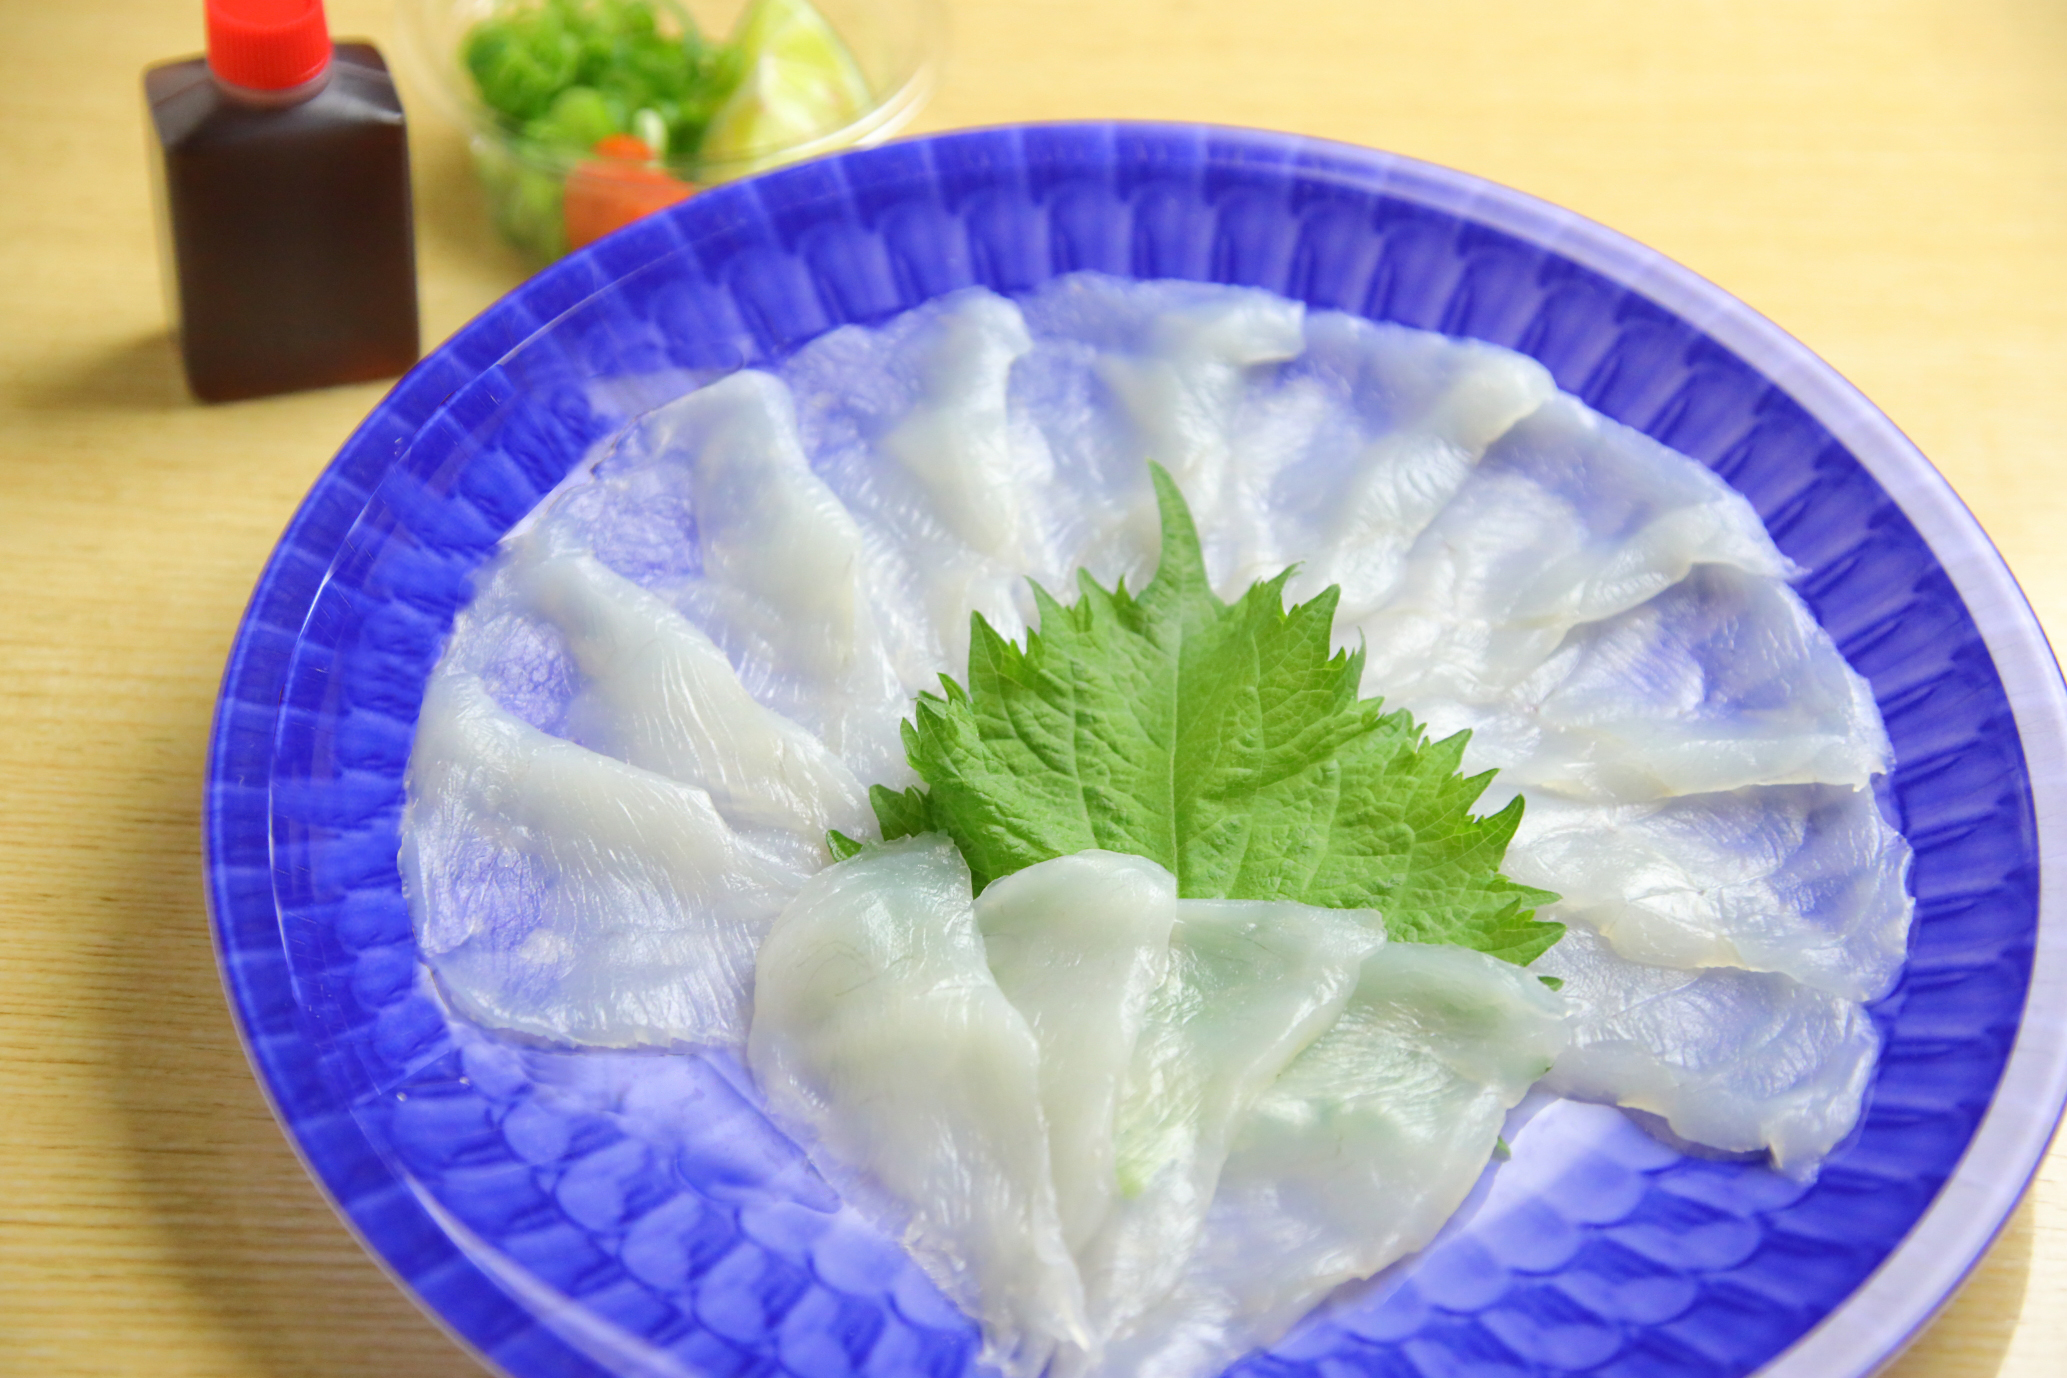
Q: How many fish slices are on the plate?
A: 14